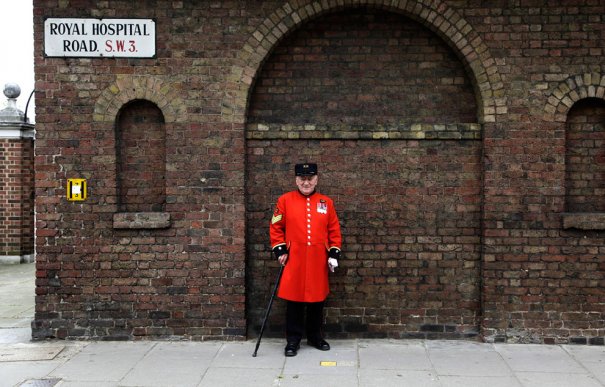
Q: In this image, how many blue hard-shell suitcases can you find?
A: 0